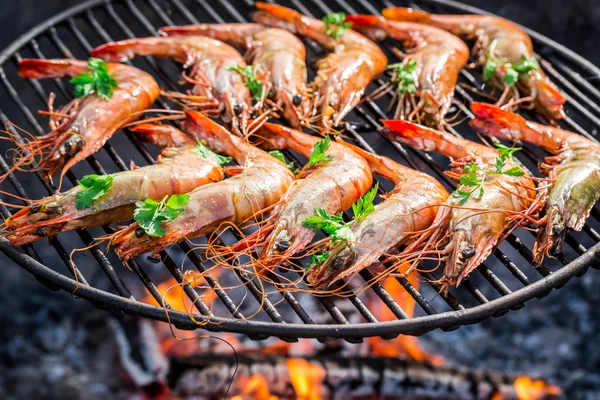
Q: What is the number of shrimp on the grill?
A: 12